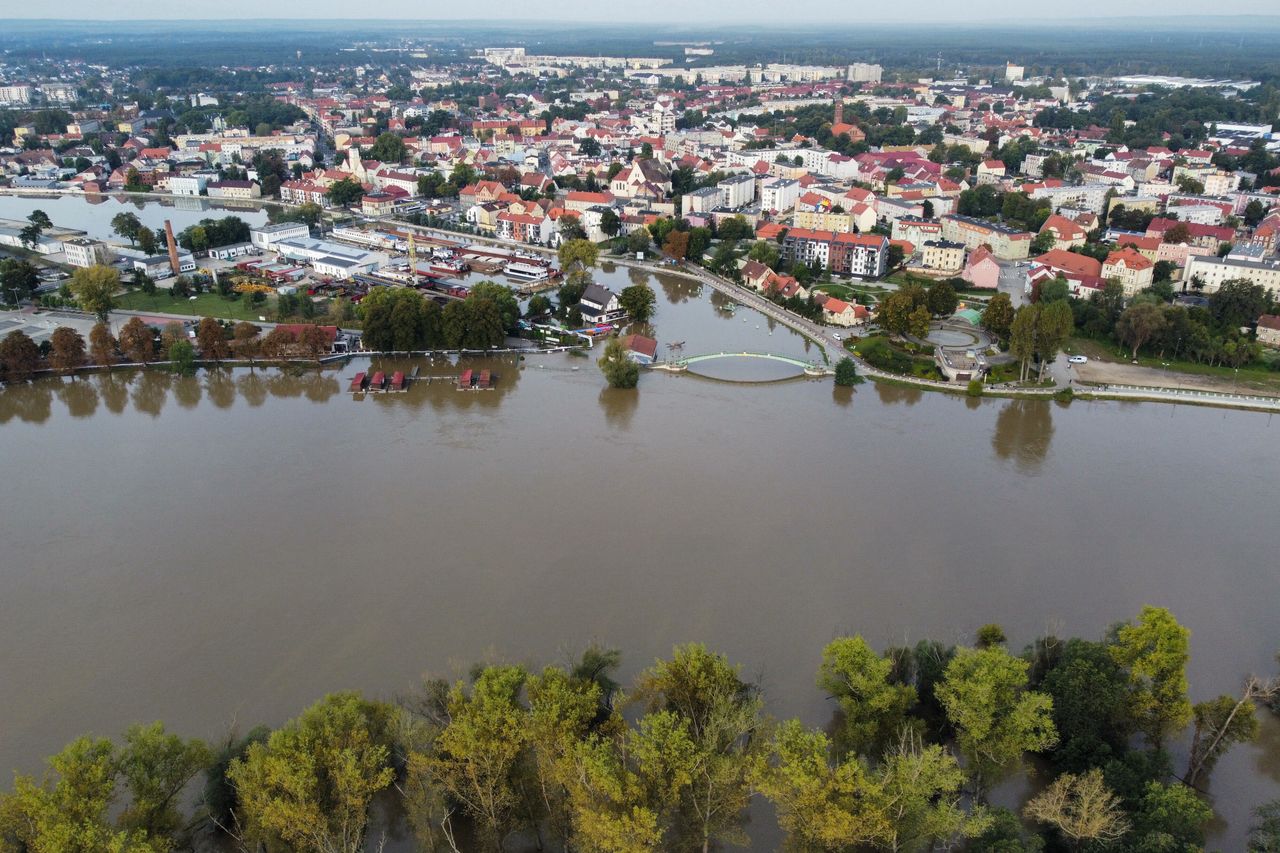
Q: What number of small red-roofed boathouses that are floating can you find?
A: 5